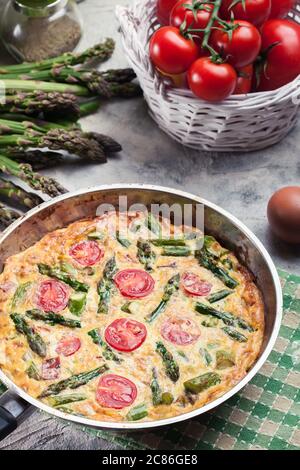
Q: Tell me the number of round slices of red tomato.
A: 8